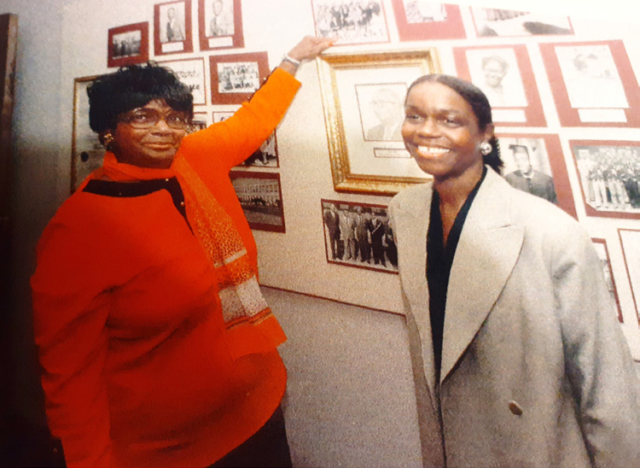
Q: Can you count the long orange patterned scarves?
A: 1